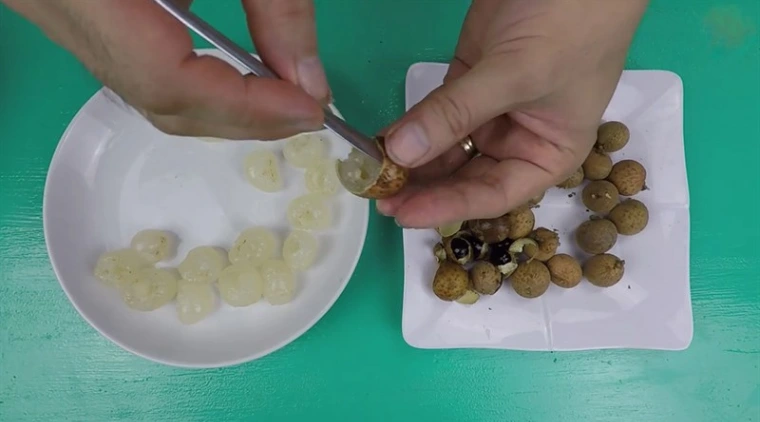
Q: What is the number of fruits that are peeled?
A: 13